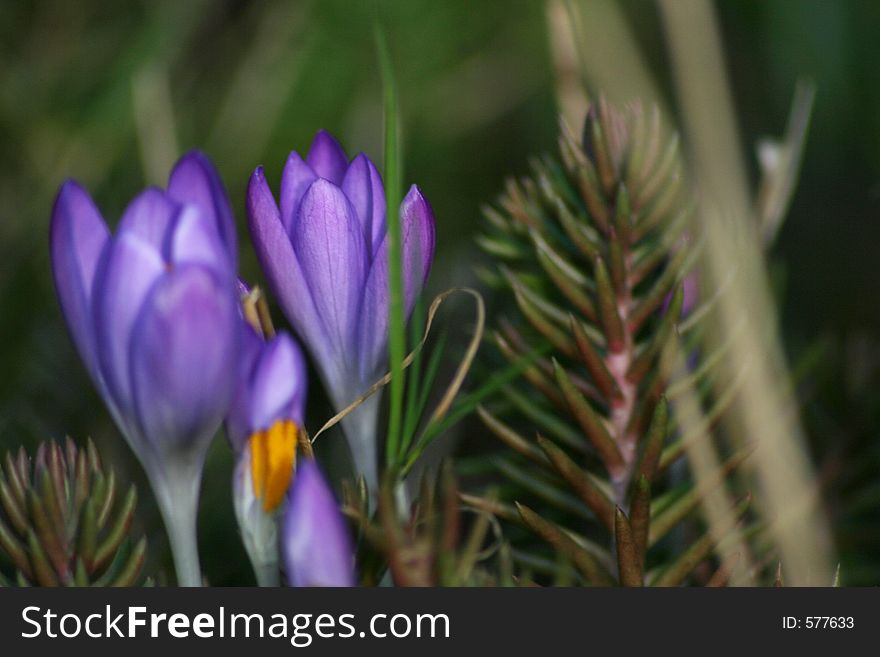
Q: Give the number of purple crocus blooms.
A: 4